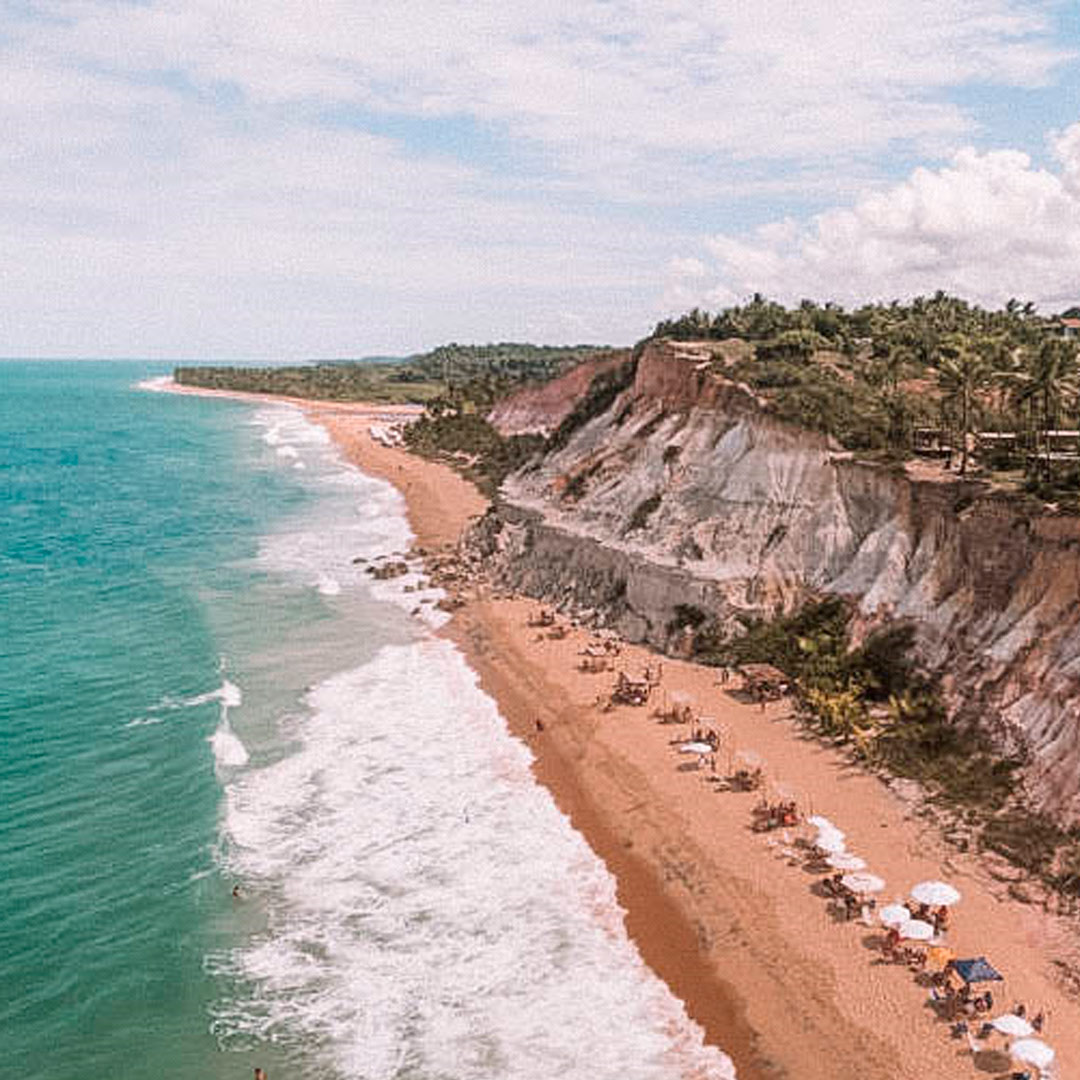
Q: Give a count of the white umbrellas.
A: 11